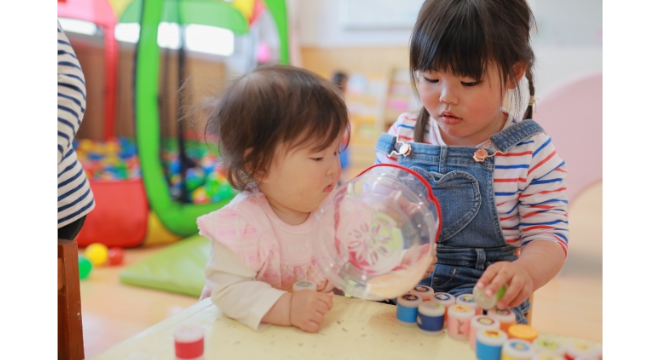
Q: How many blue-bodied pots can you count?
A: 3